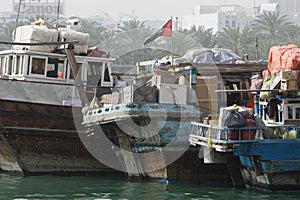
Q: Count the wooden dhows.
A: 3